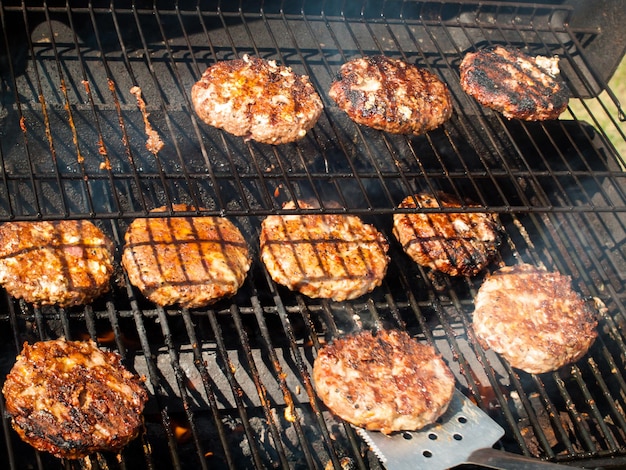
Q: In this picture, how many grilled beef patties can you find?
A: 10